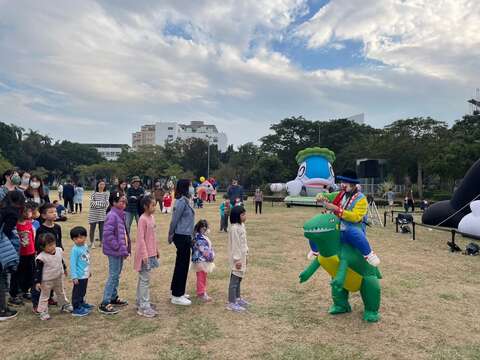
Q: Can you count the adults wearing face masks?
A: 4